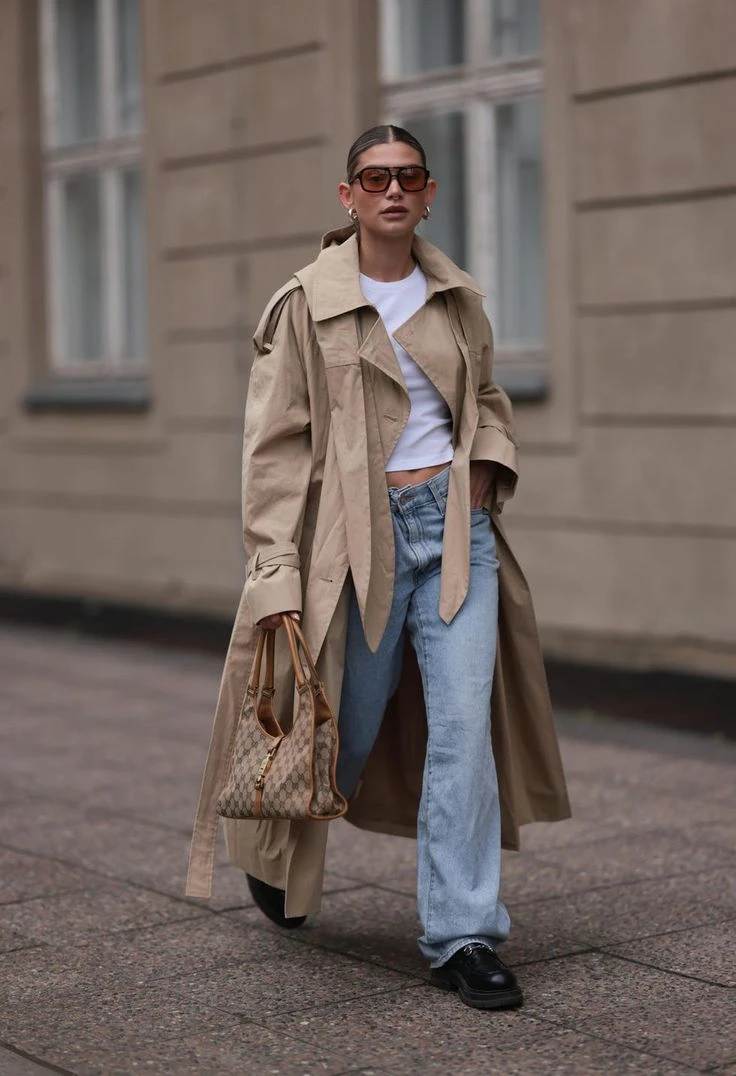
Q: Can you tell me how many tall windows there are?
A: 2